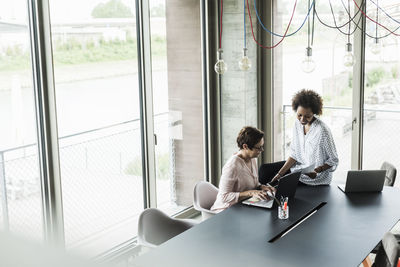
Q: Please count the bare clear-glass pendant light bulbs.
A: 5